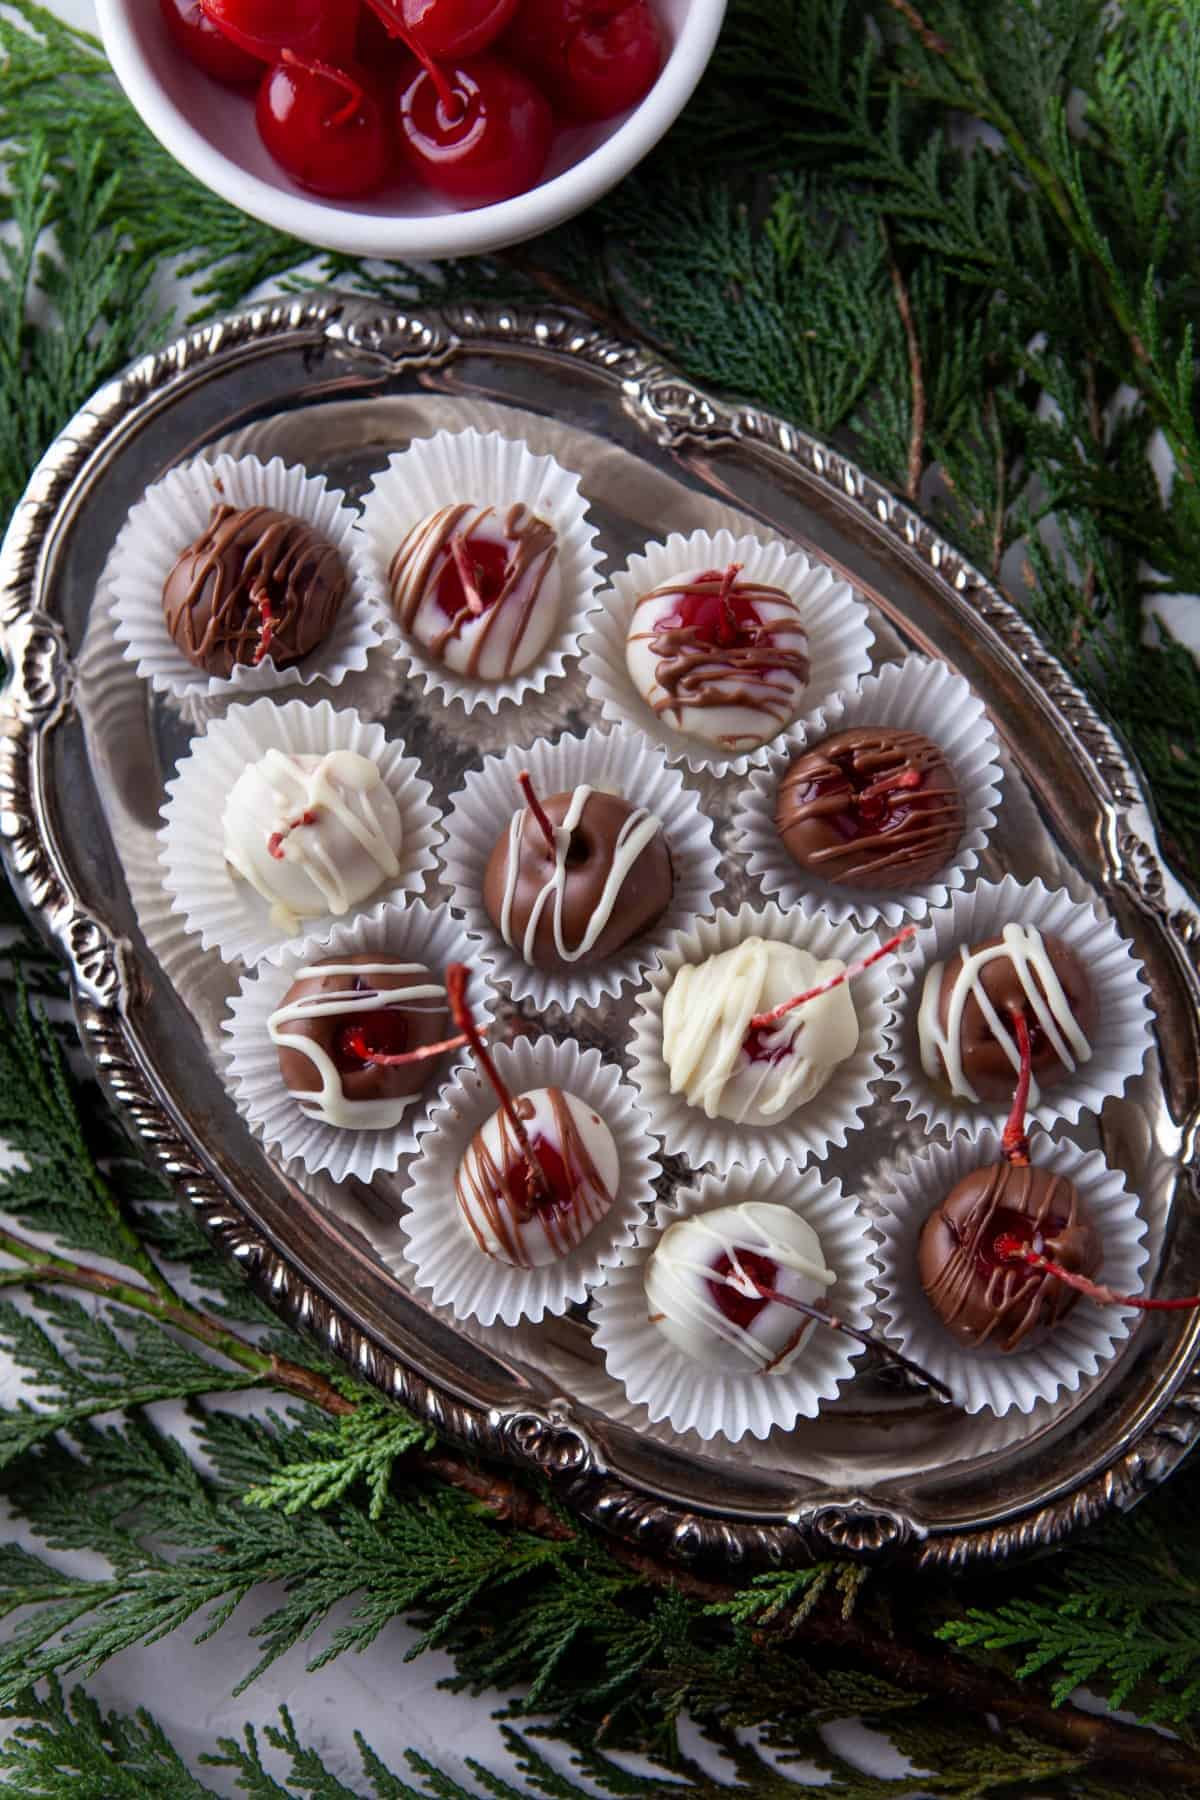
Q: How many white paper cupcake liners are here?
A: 12